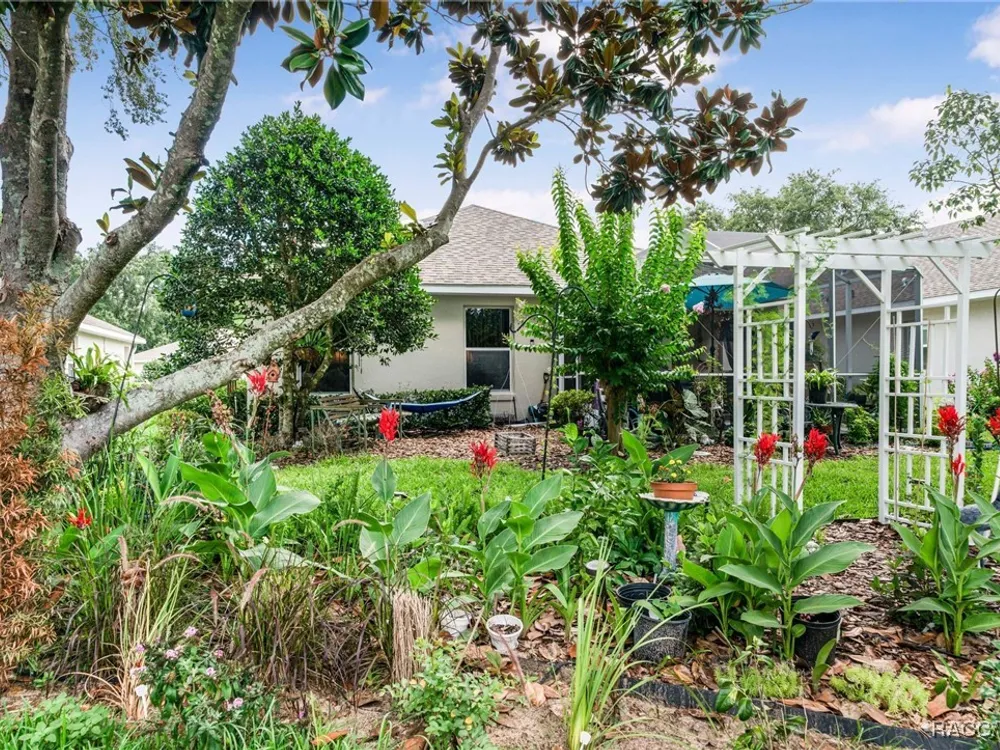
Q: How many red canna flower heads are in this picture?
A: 9